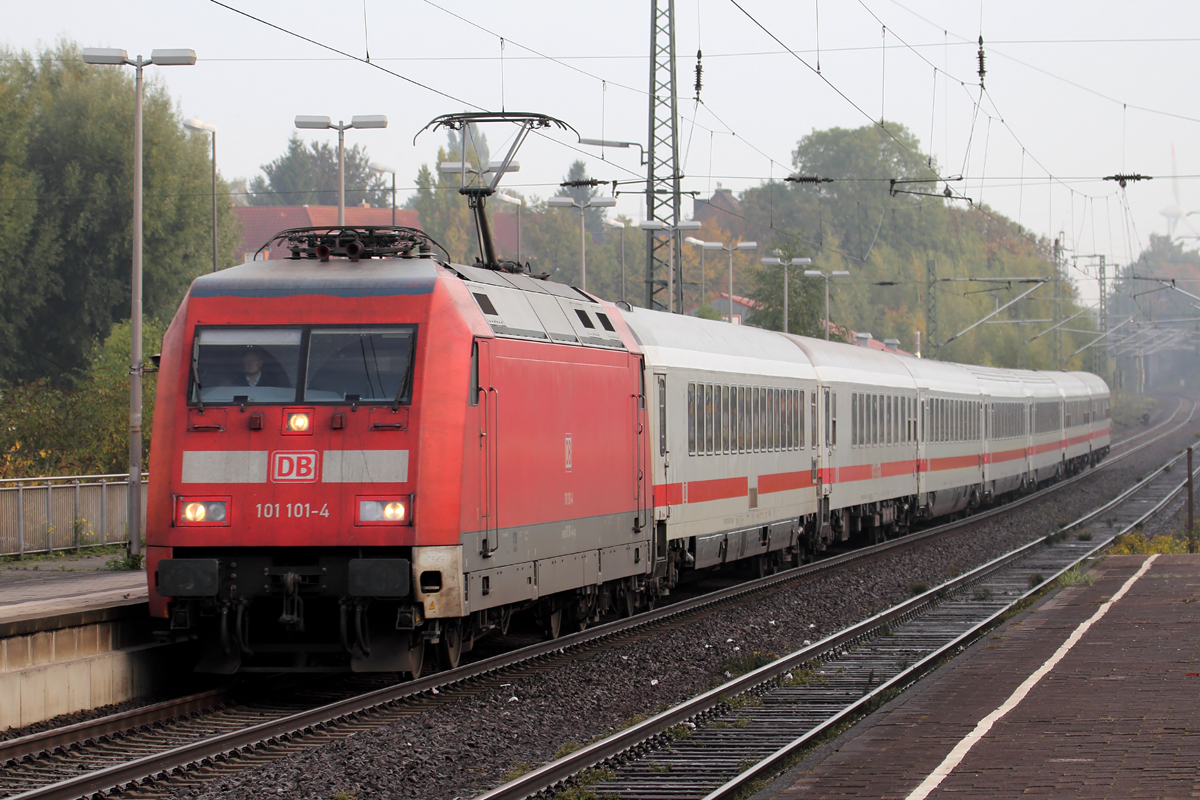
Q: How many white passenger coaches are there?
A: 7